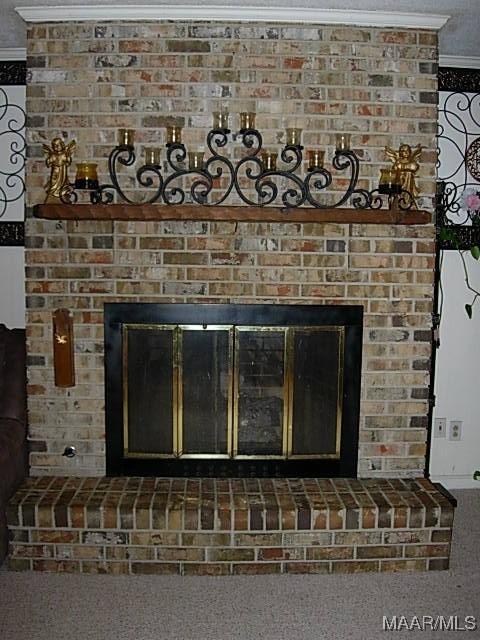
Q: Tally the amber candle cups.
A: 12